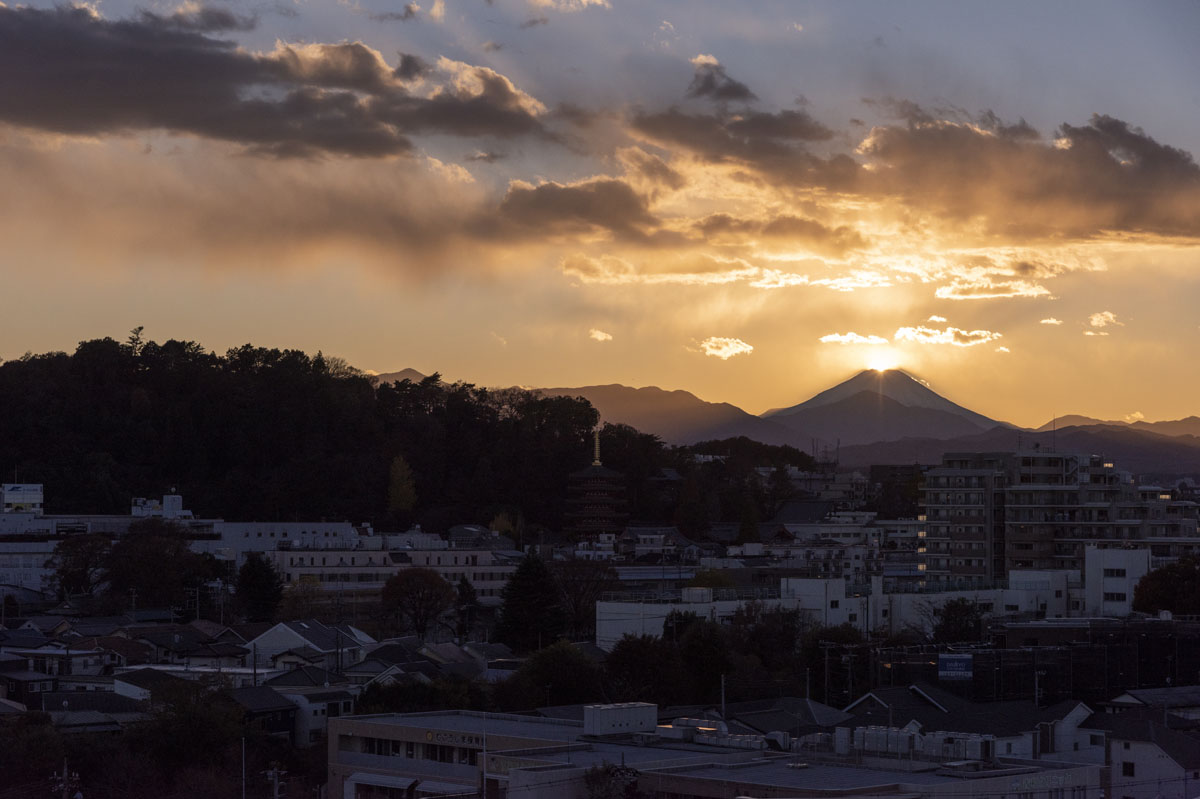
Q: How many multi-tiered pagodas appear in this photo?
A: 1